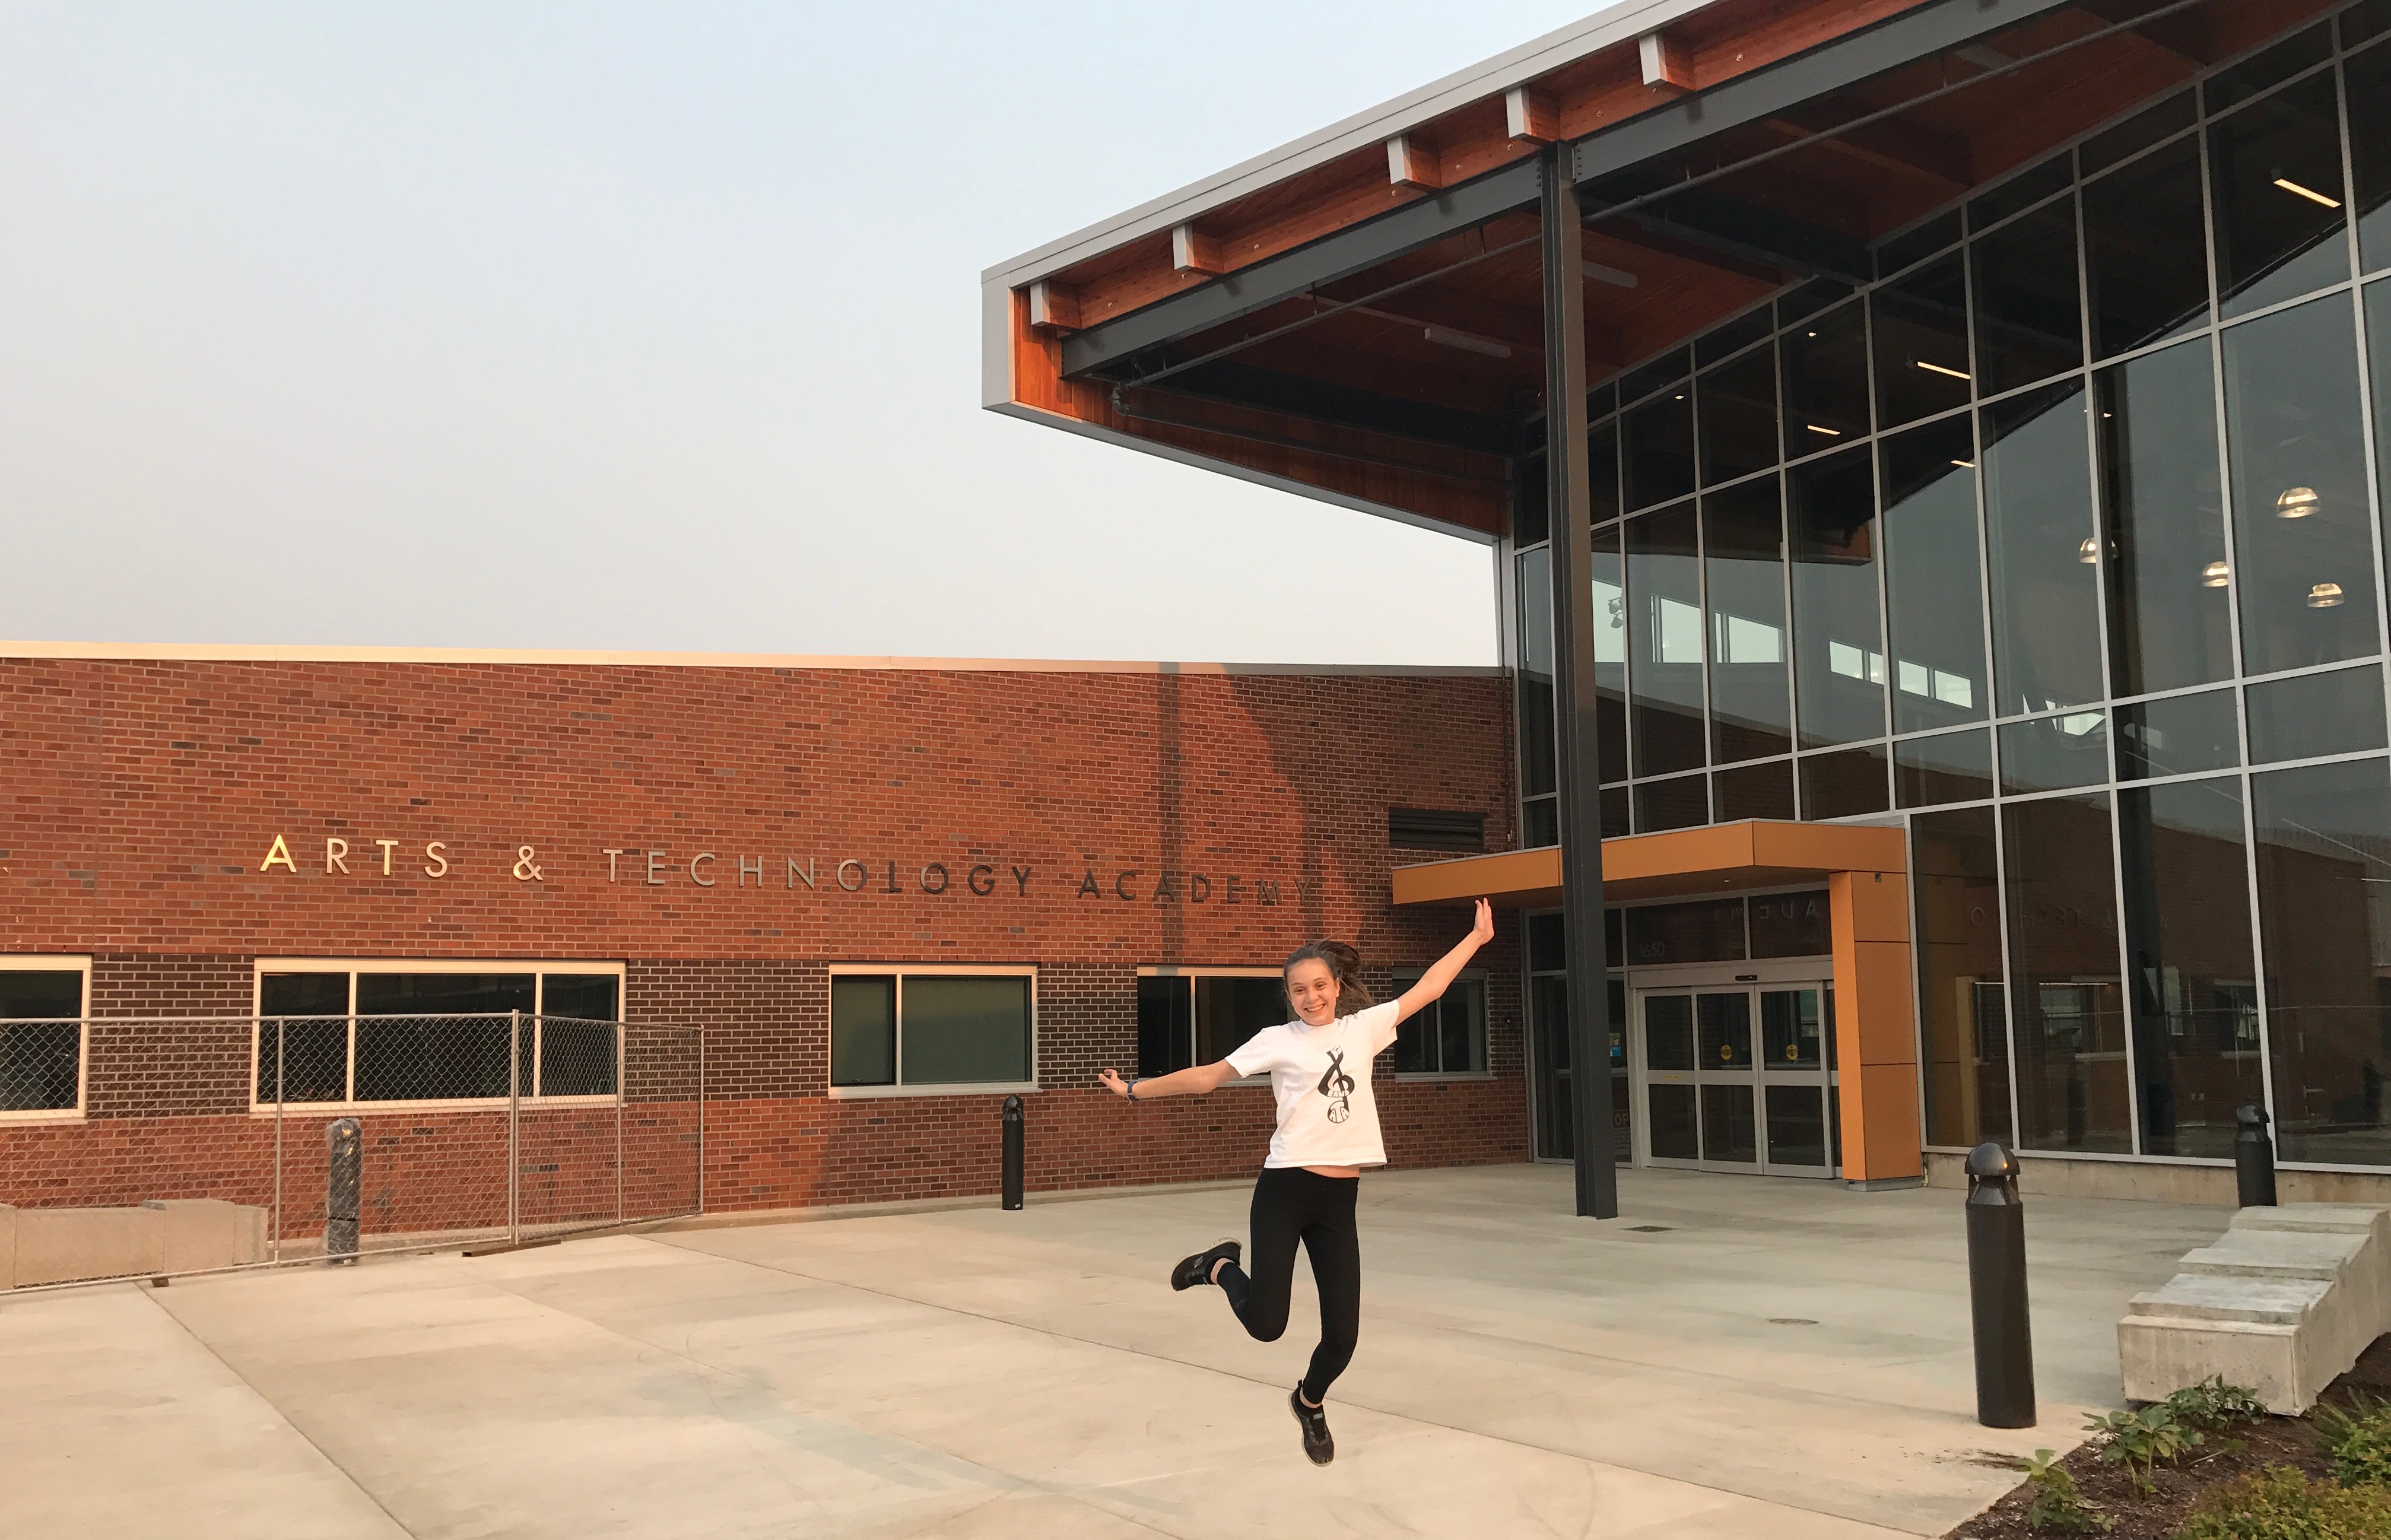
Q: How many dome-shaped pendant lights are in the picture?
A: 4